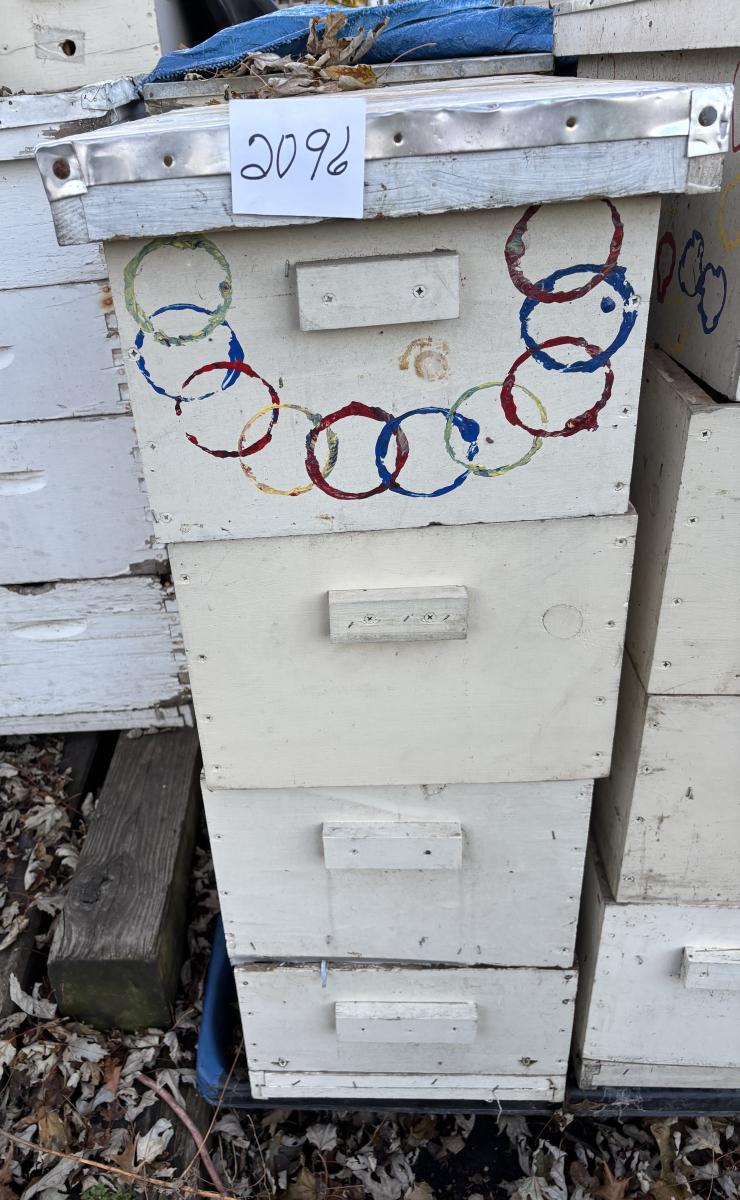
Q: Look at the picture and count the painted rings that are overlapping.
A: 10